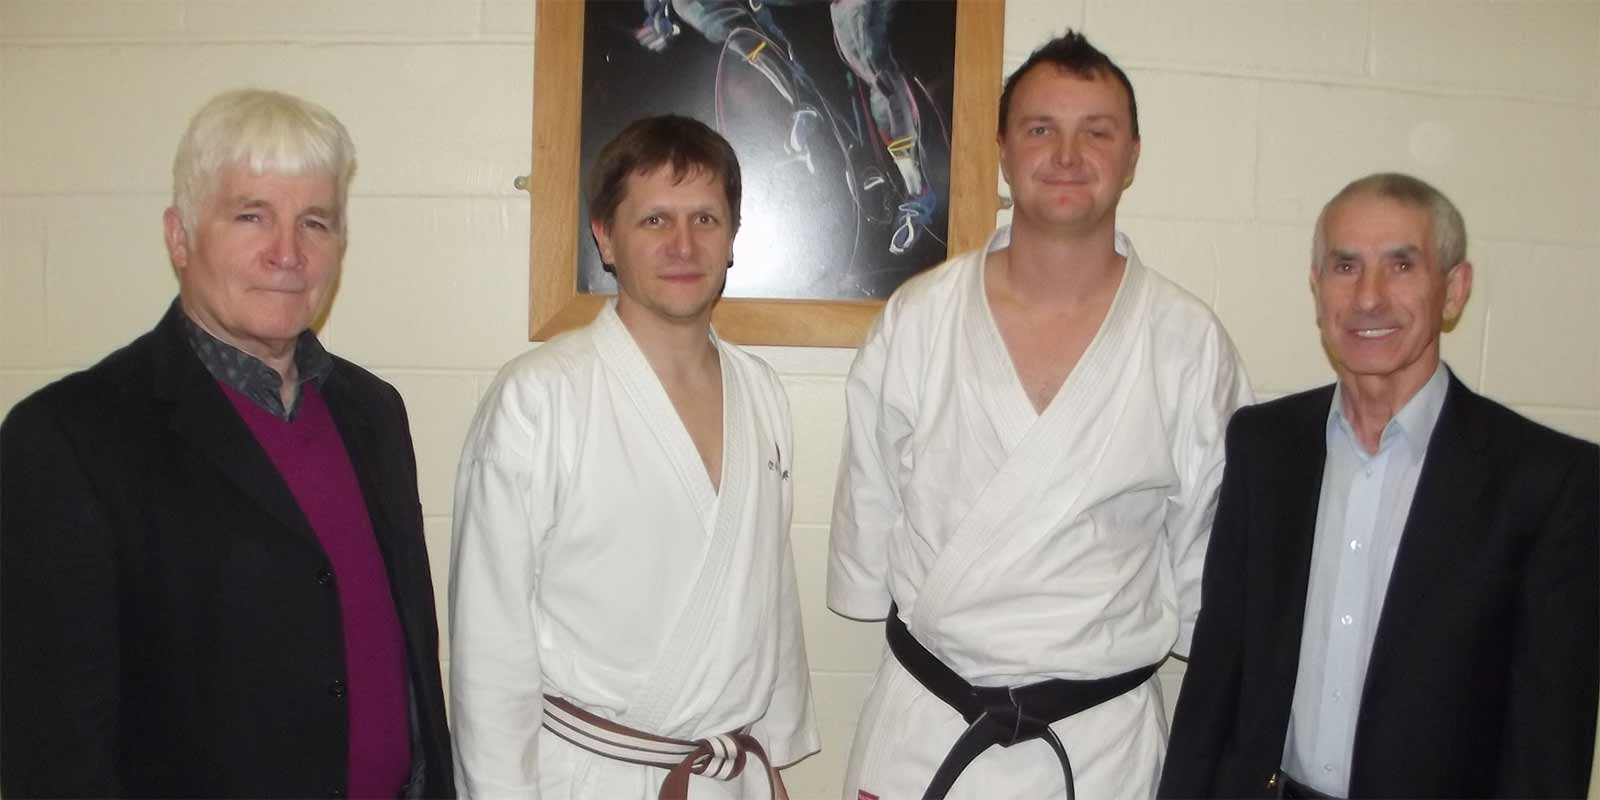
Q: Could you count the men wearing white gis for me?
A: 2